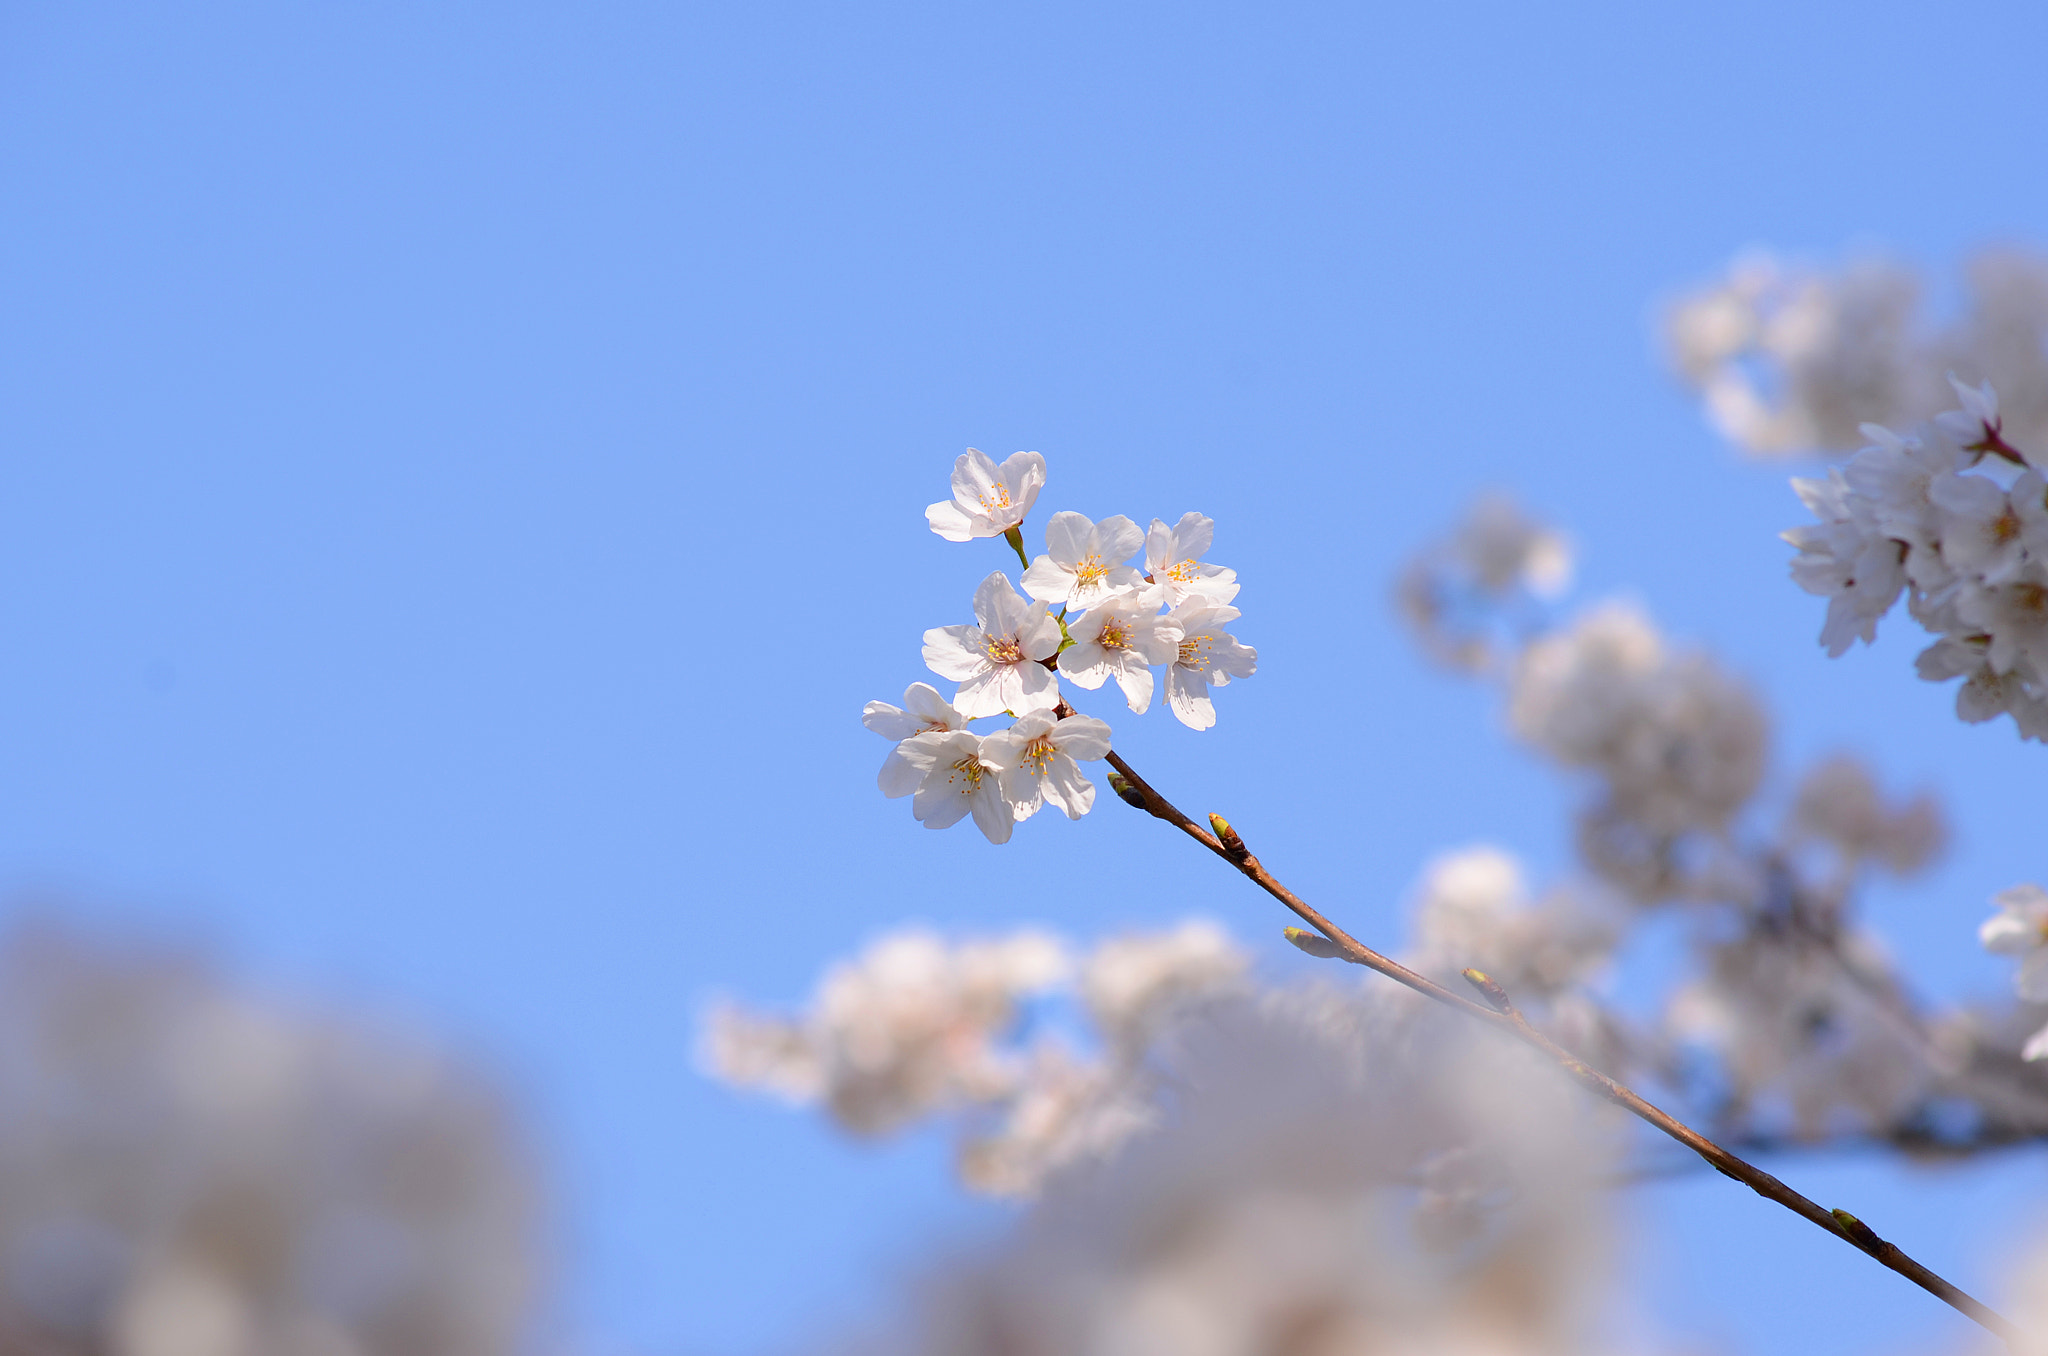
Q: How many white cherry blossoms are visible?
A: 9